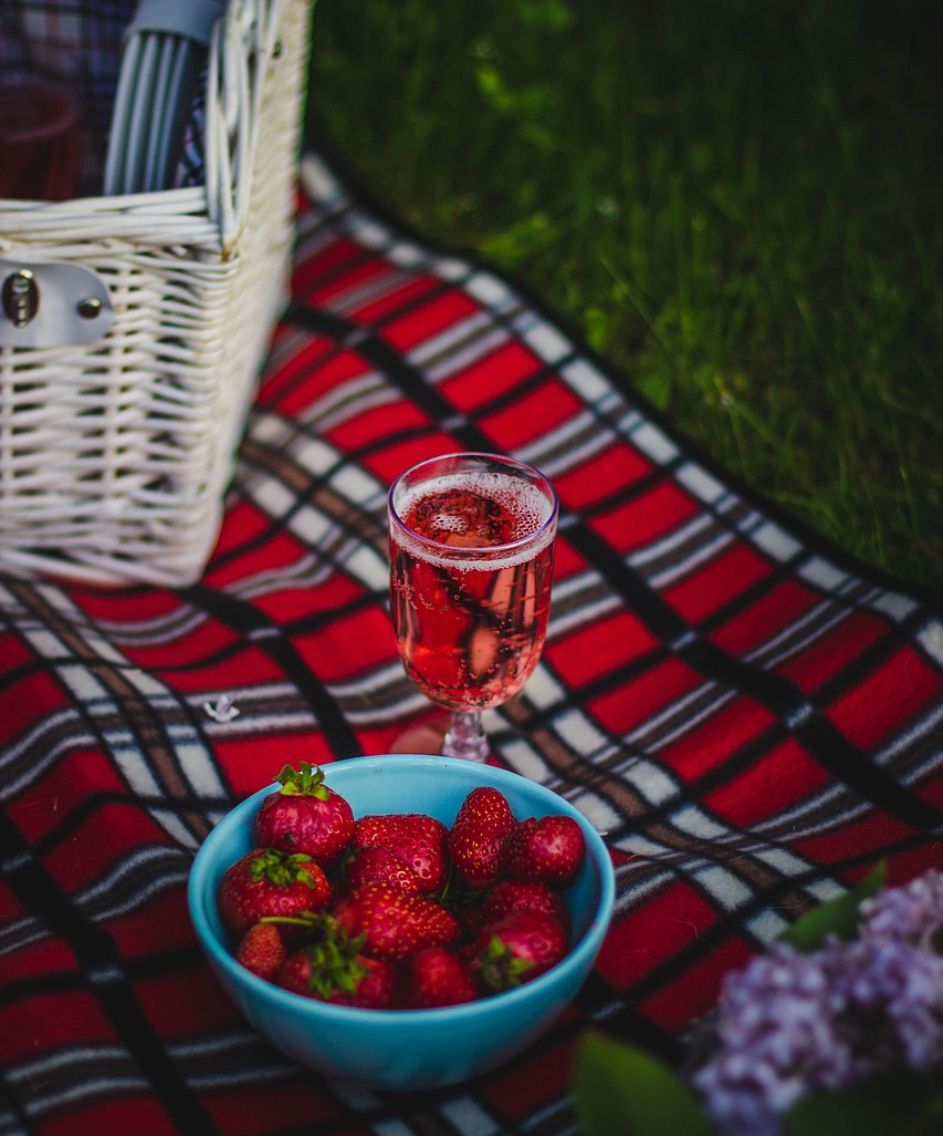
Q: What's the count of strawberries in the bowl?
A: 12